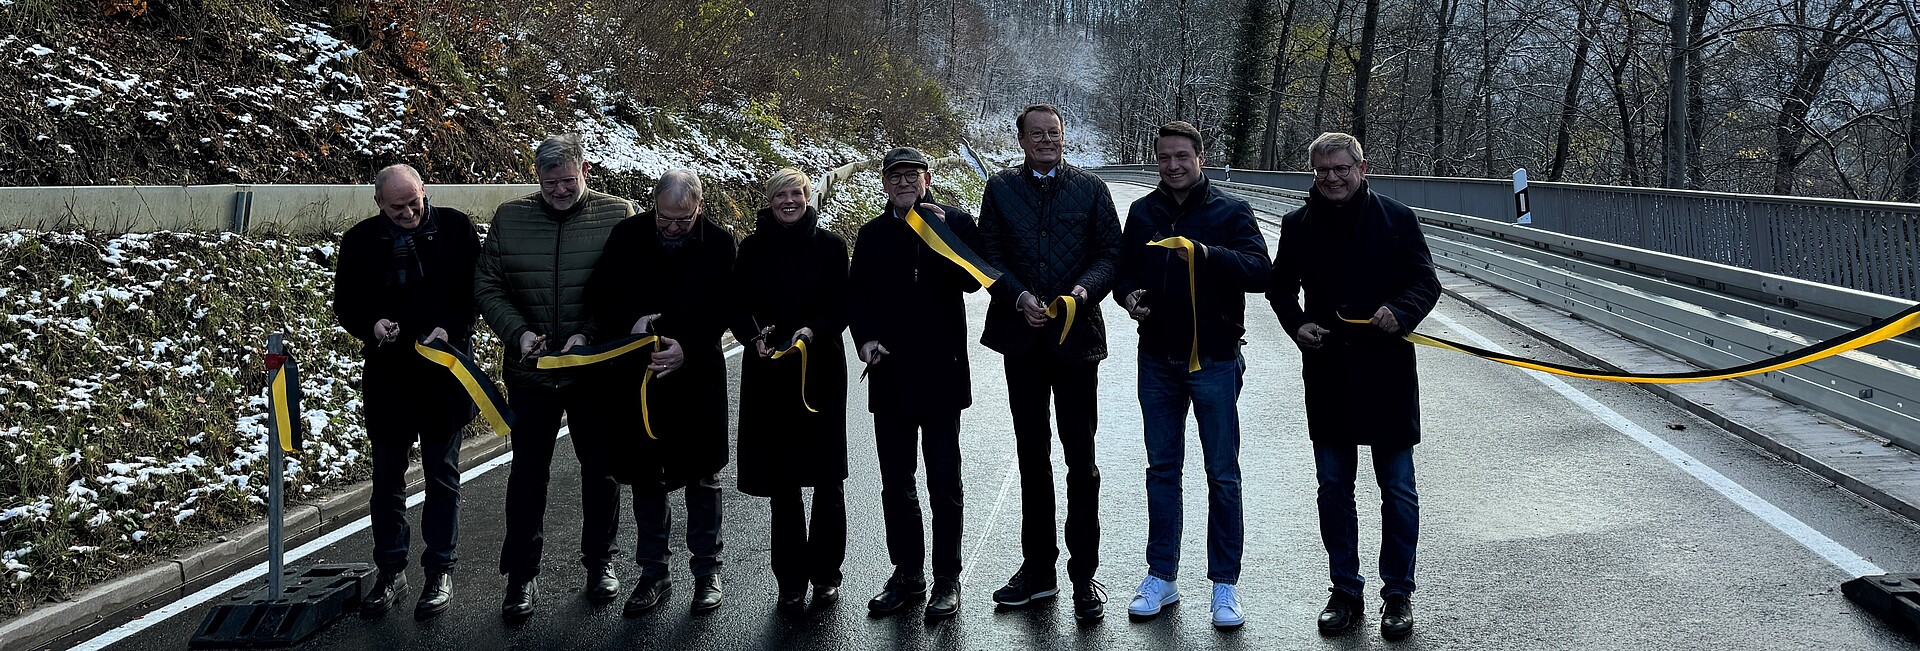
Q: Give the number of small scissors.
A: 8